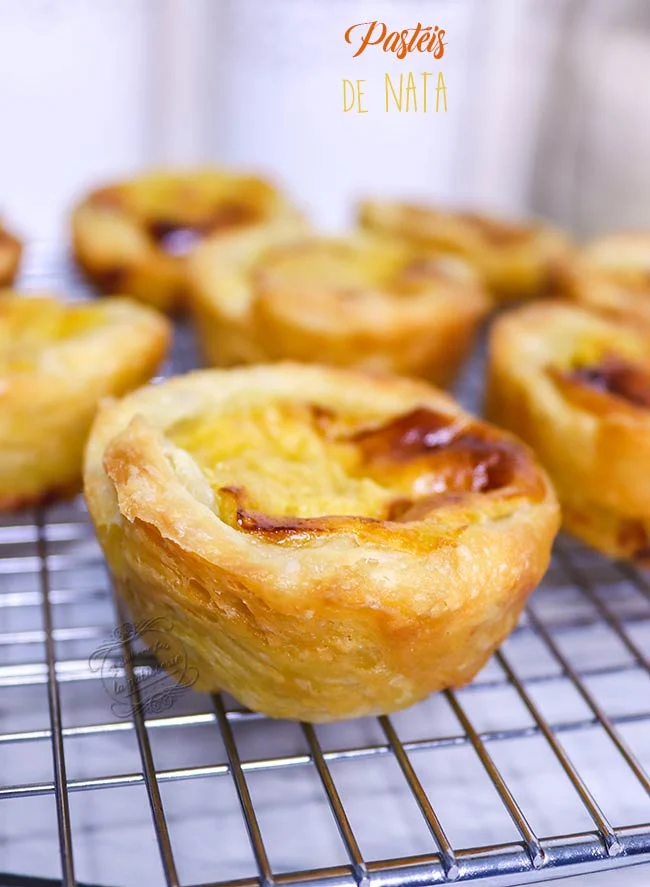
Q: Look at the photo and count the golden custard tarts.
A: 8